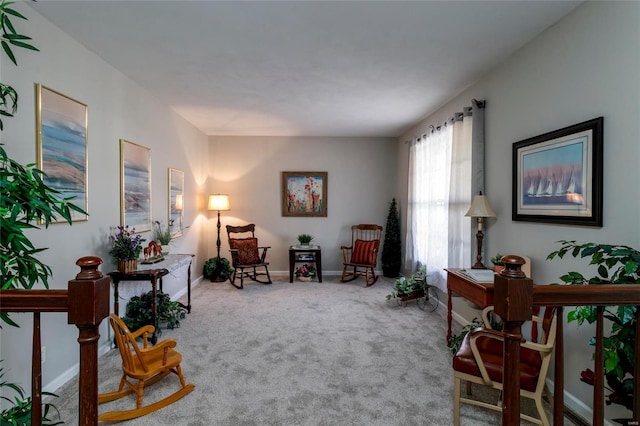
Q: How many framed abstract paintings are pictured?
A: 3